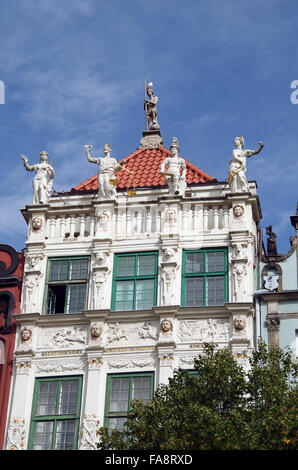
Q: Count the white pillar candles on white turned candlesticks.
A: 0